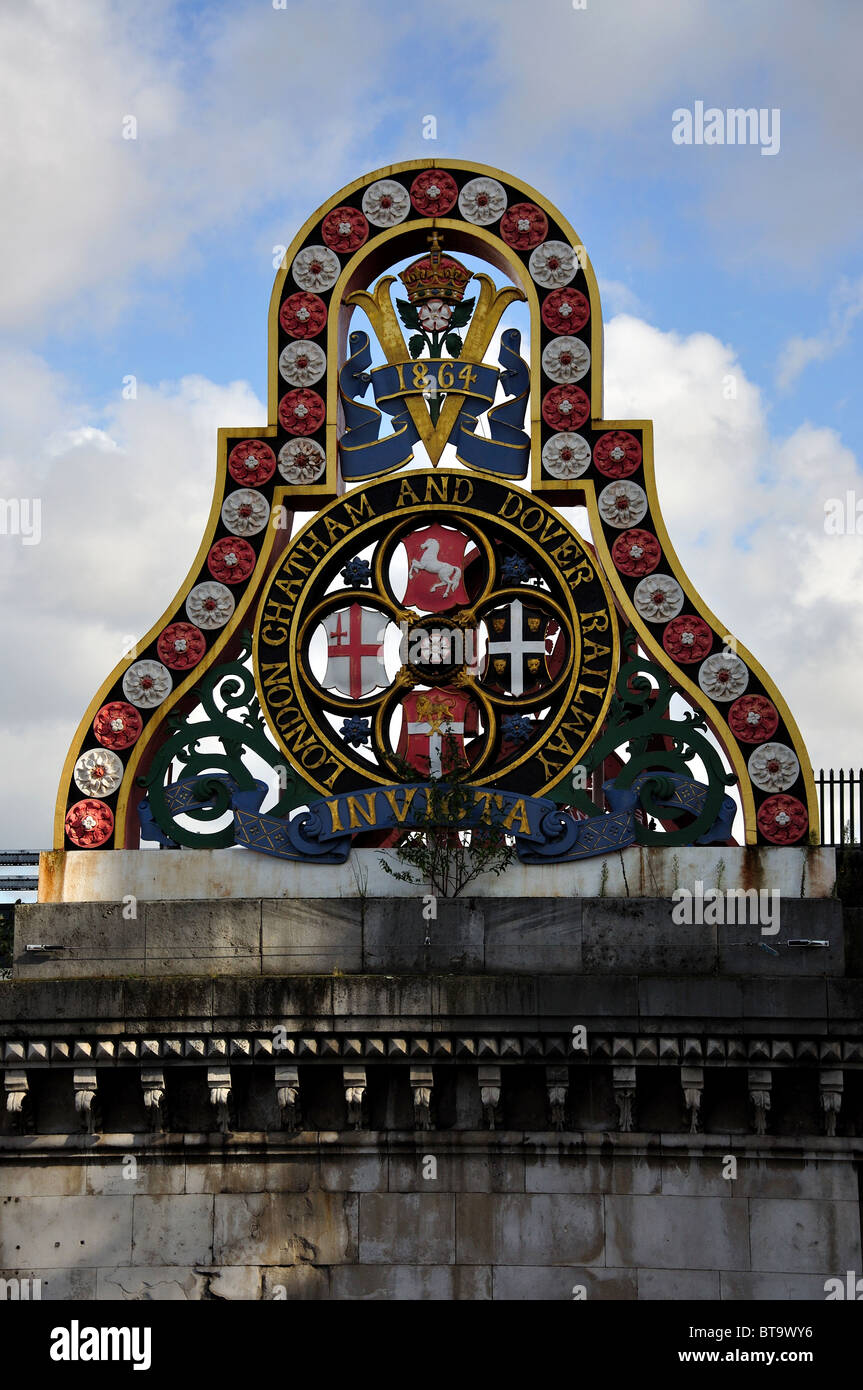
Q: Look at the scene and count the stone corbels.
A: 13